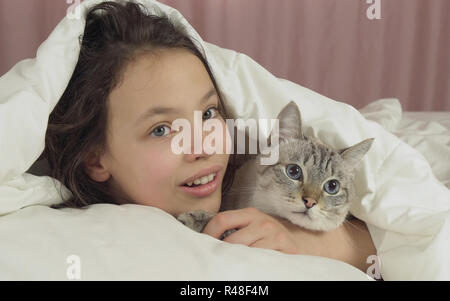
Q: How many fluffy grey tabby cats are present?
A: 1